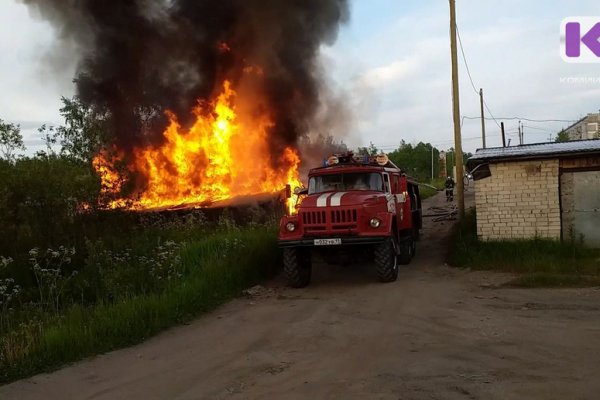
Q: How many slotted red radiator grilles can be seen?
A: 1